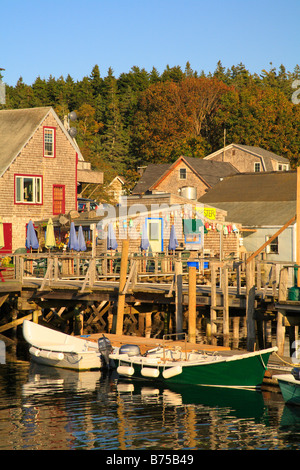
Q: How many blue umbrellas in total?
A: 6